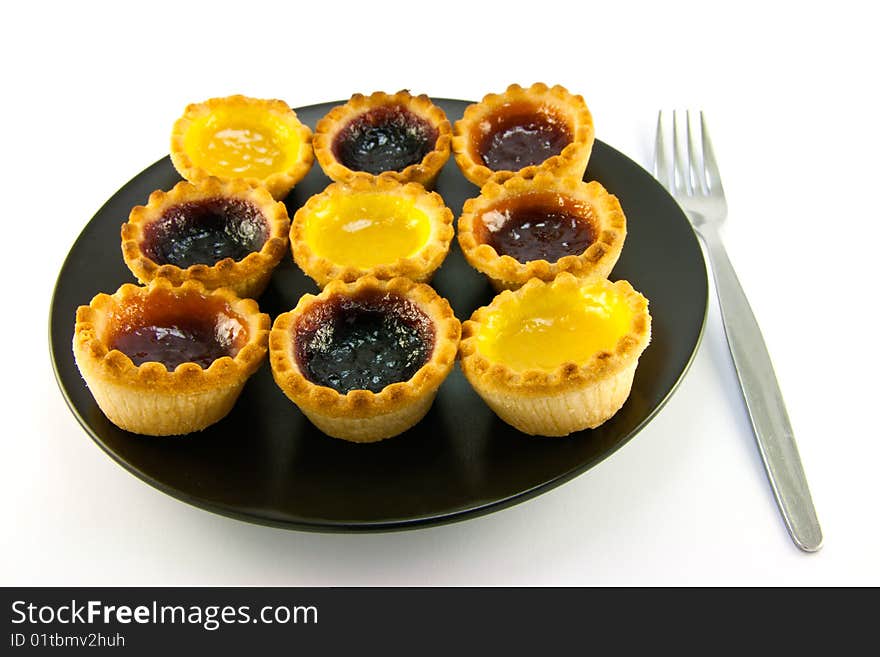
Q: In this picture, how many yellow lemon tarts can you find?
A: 3